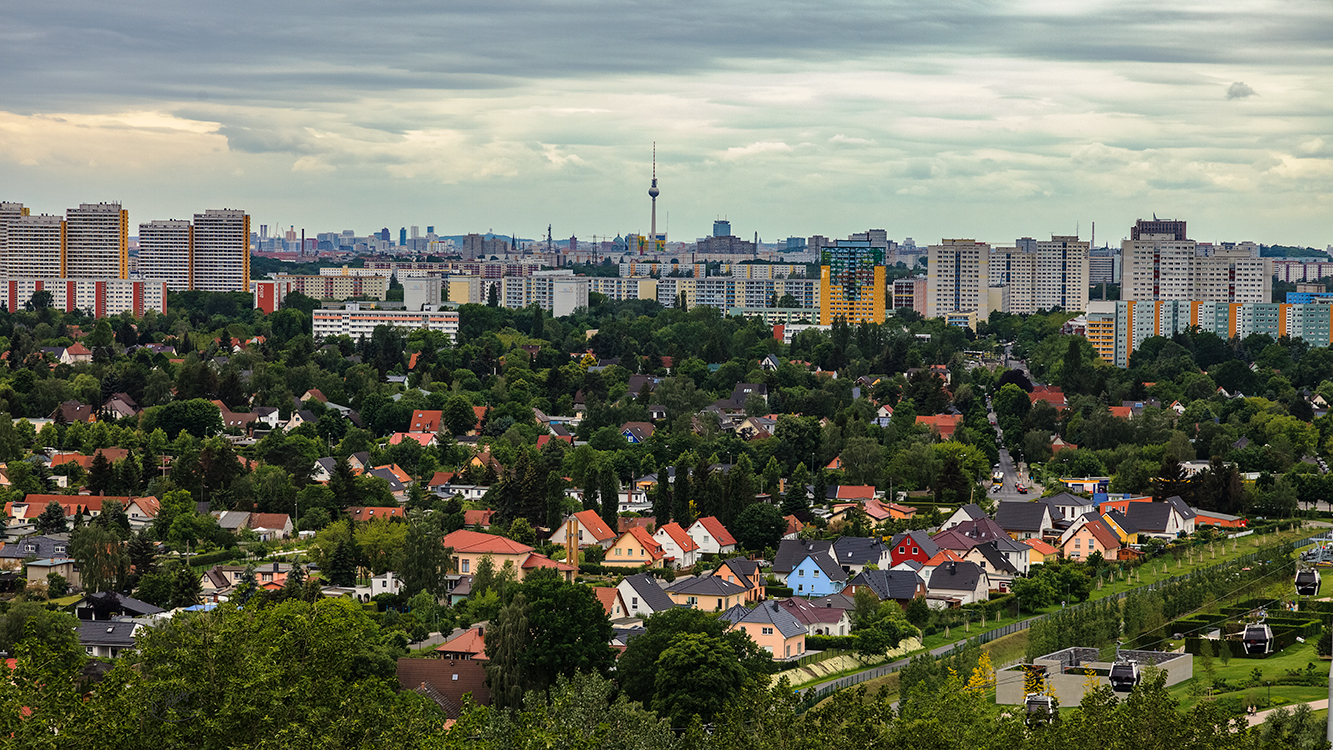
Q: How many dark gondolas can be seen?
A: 4